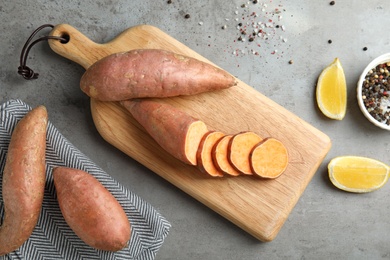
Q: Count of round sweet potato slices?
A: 4